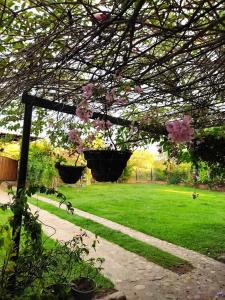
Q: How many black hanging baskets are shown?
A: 2